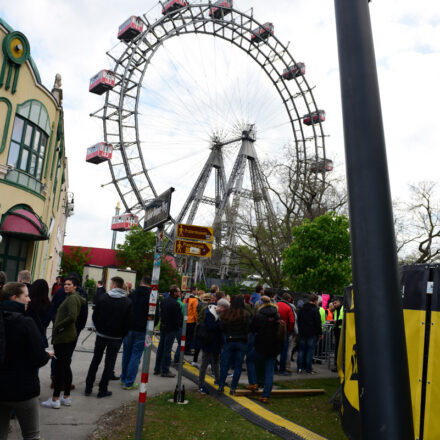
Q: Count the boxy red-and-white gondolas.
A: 10